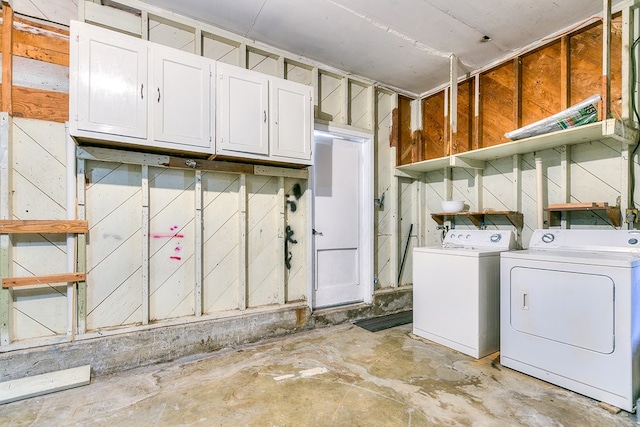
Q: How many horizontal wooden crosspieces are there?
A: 2